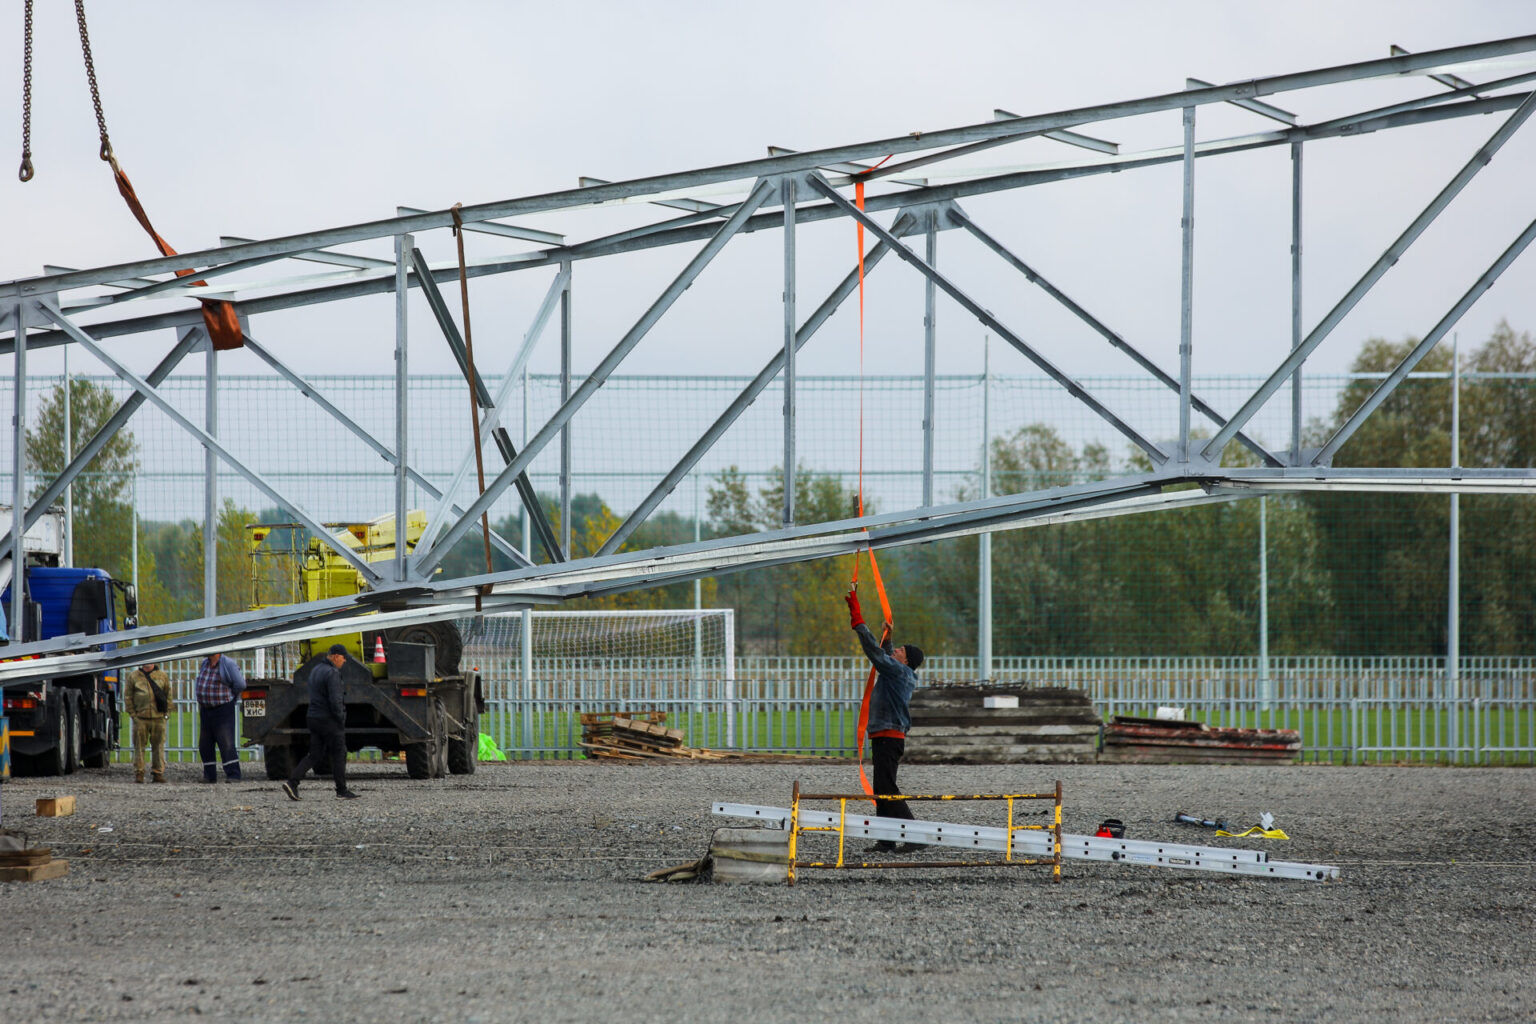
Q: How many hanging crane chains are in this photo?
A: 2